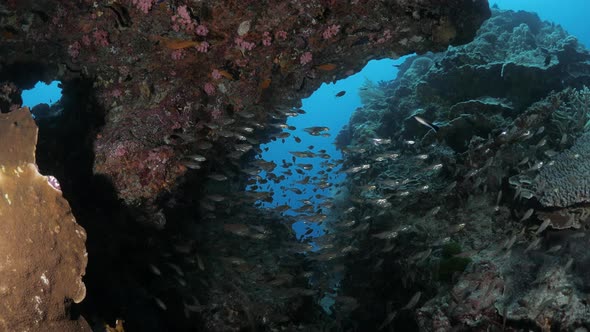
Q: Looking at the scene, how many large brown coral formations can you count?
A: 1